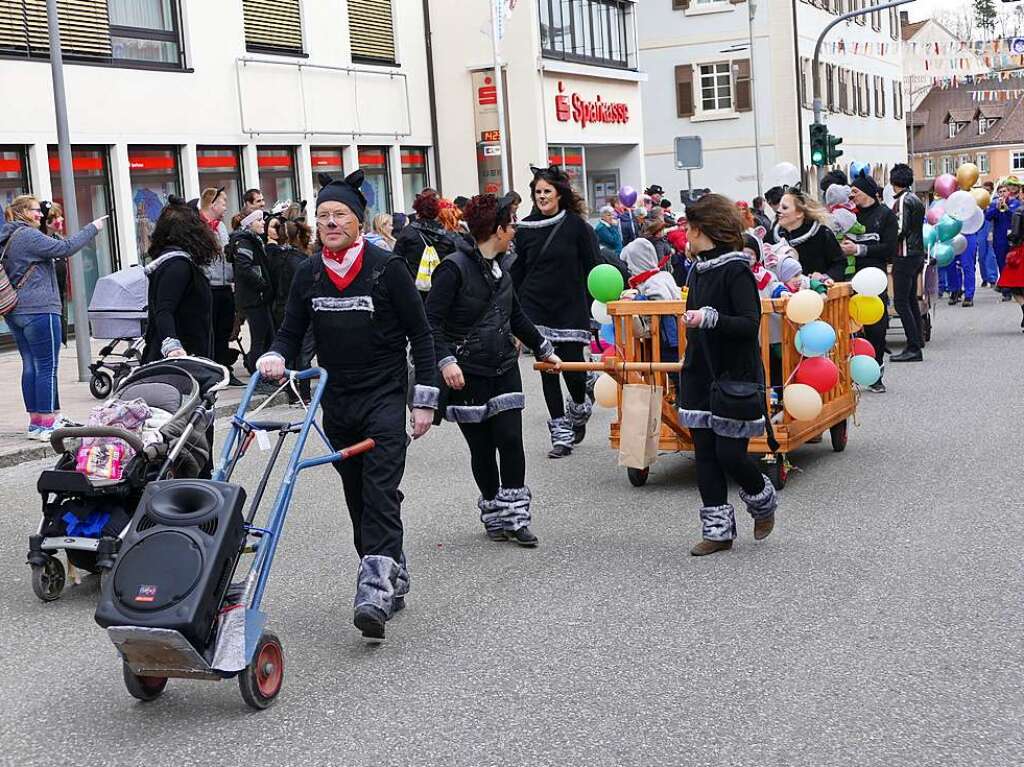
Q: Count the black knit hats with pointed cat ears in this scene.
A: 2